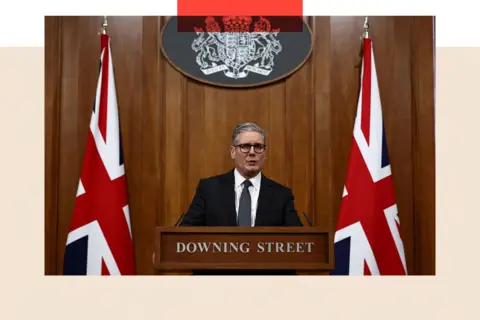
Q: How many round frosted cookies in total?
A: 0